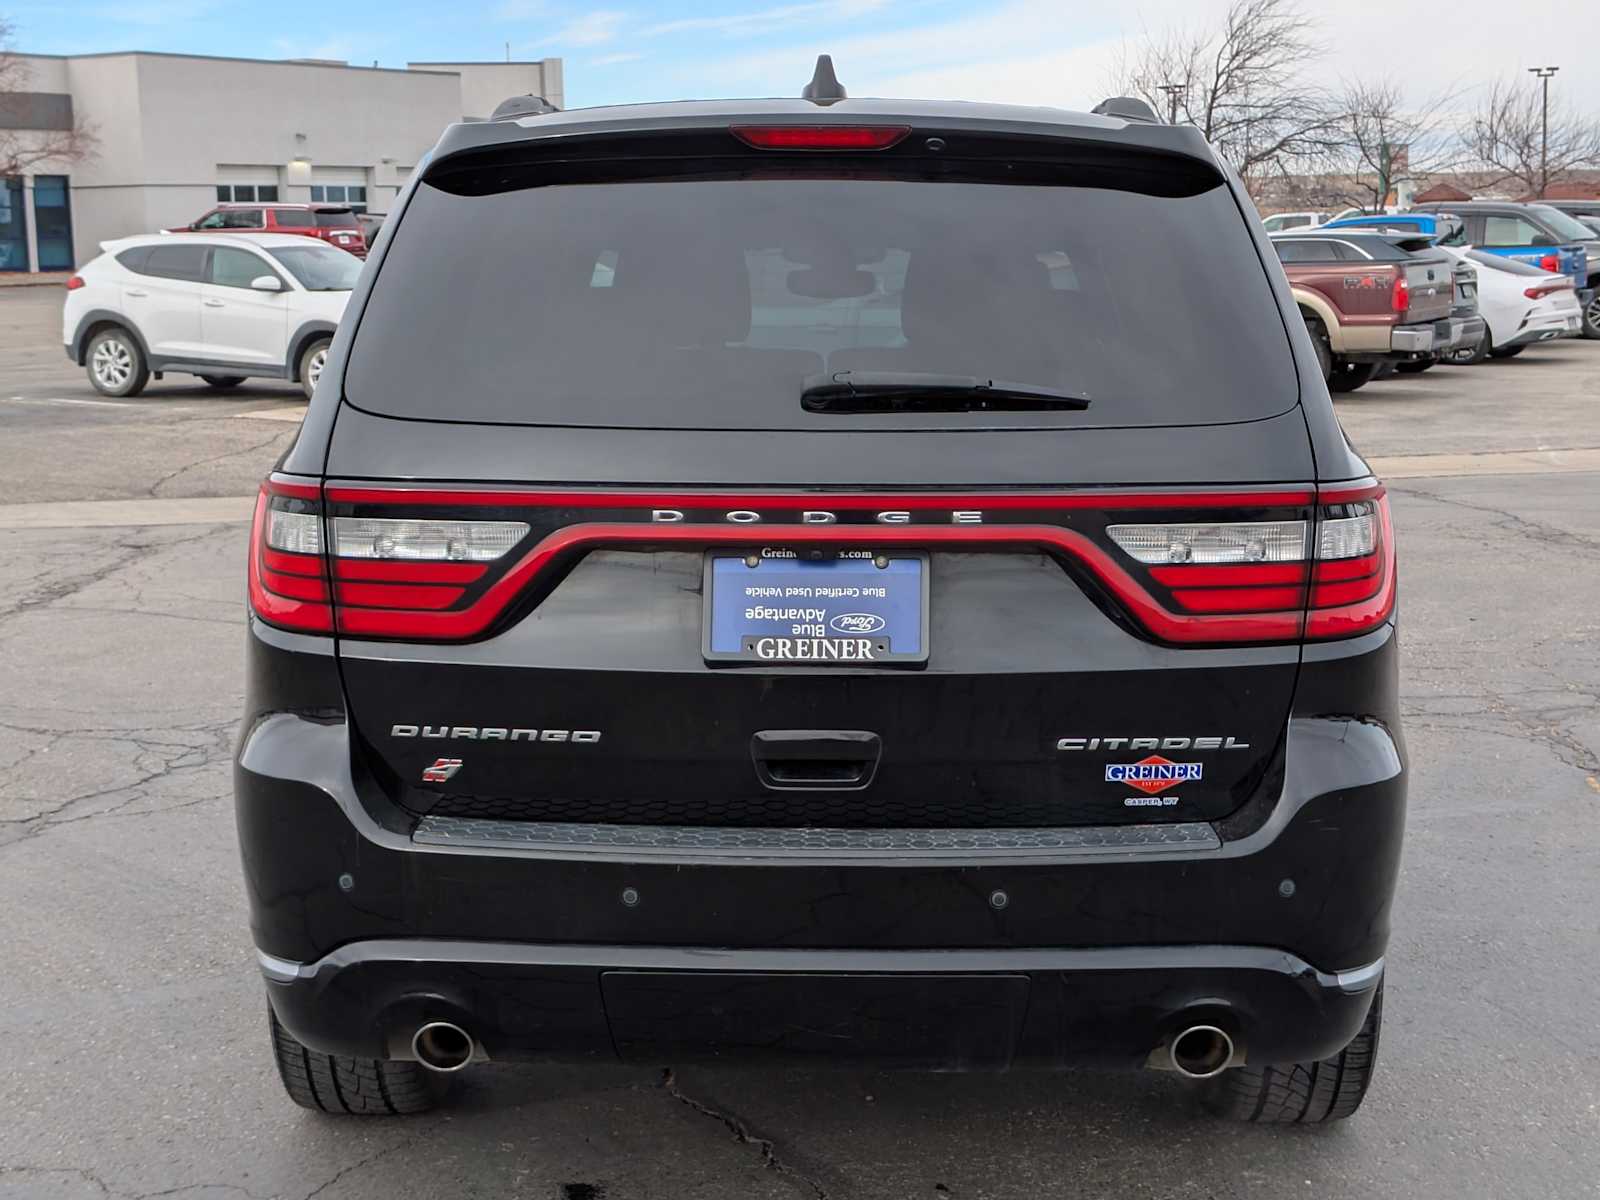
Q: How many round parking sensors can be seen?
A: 4